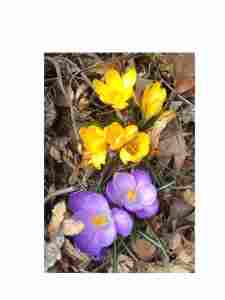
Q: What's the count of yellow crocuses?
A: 5